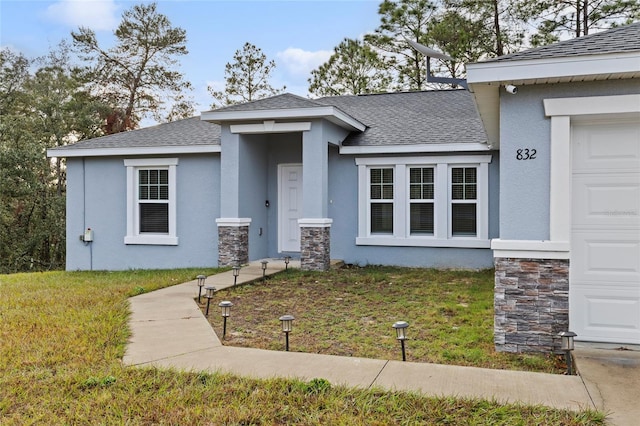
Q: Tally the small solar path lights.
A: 9